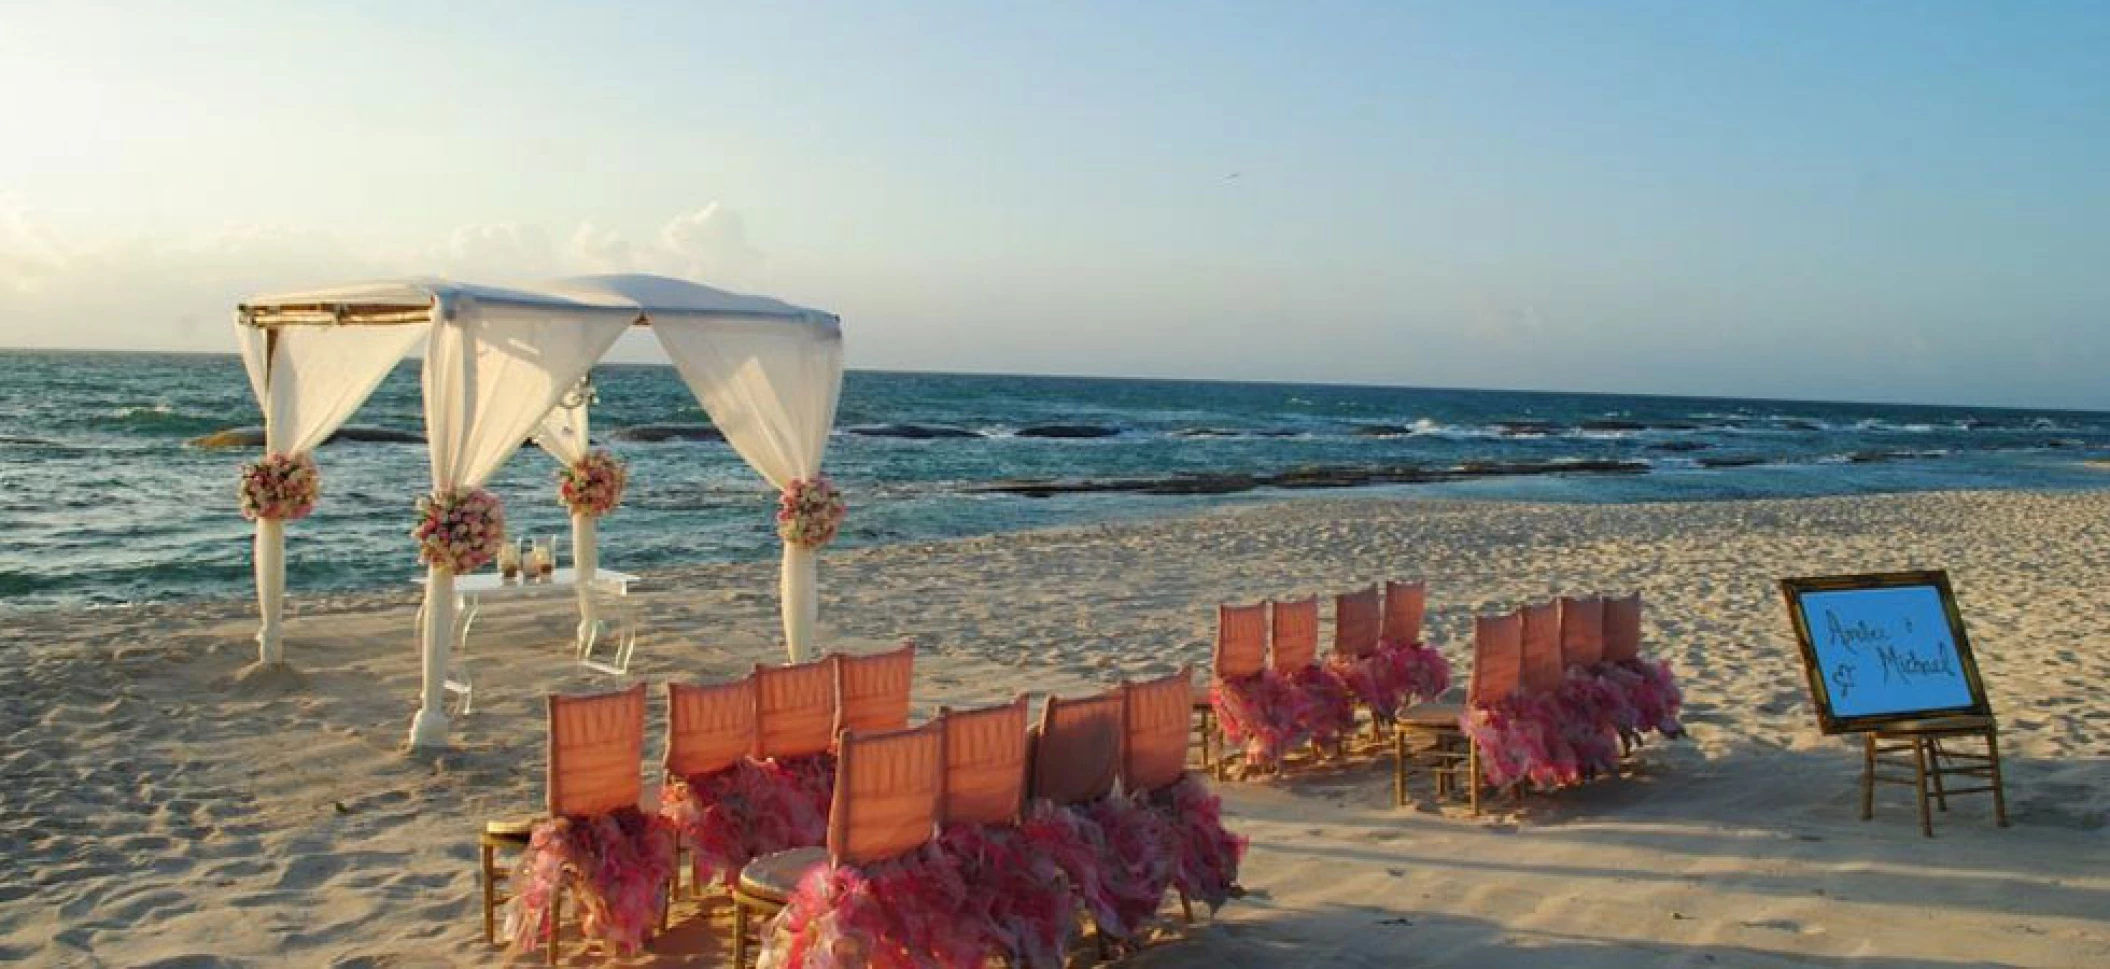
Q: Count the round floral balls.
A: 4